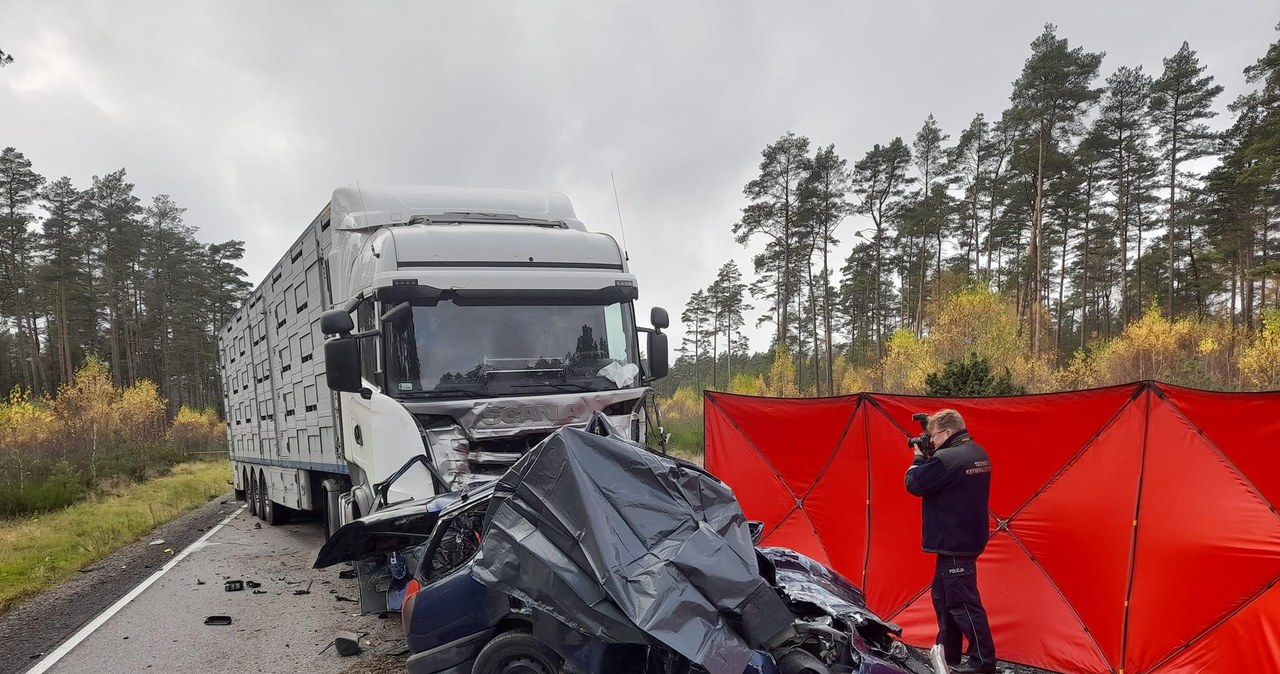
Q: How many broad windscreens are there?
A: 1